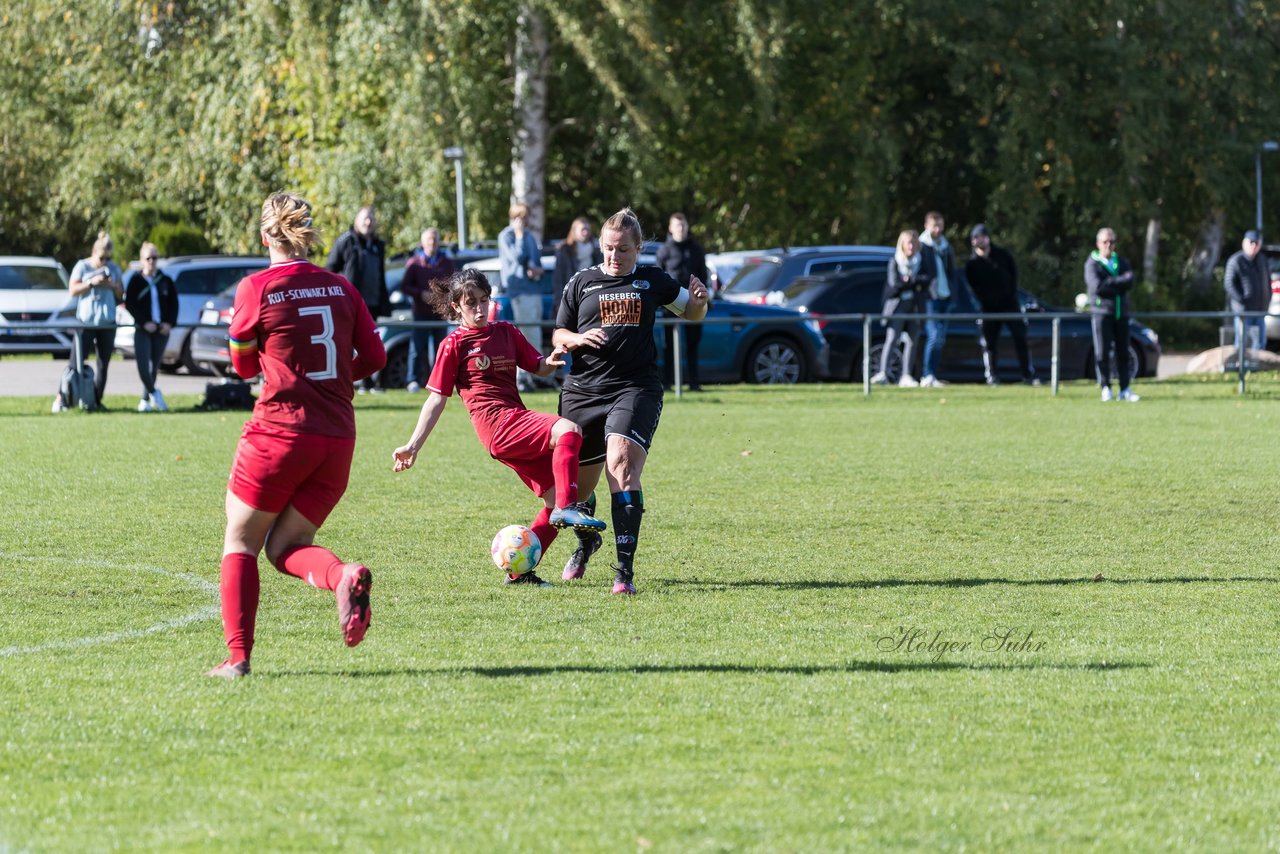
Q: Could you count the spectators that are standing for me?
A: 12